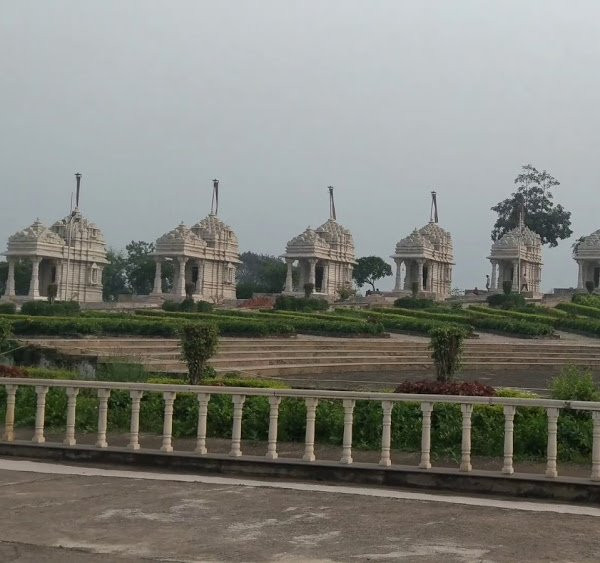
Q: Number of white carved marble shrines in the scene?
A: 6